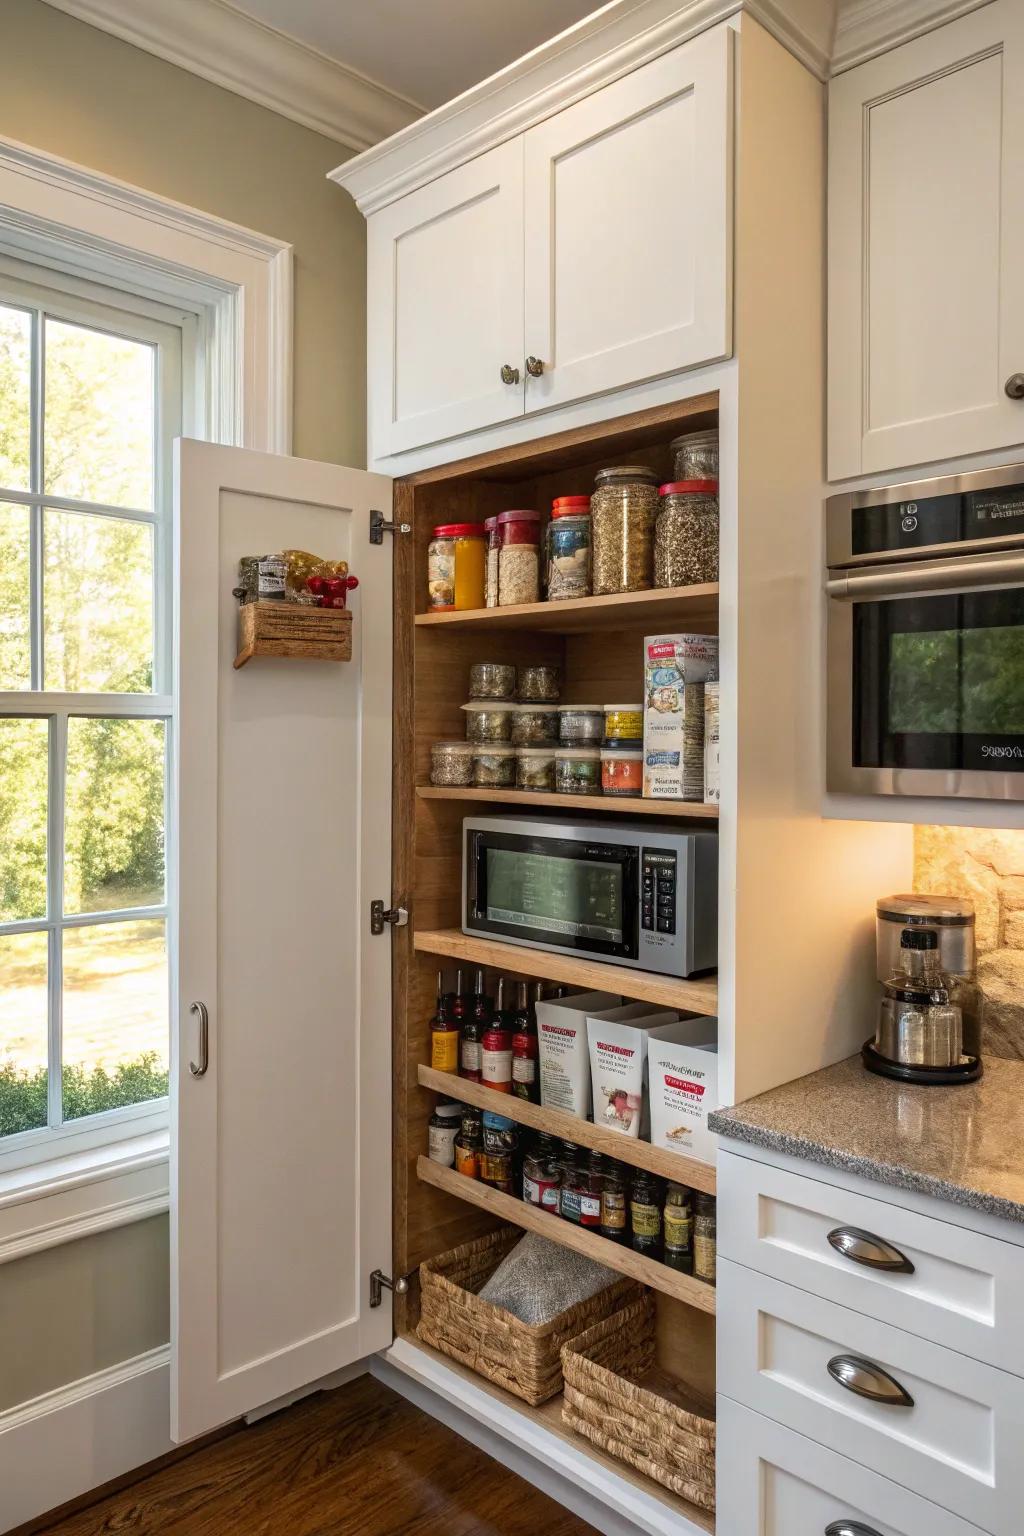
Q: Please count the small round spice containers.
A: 11